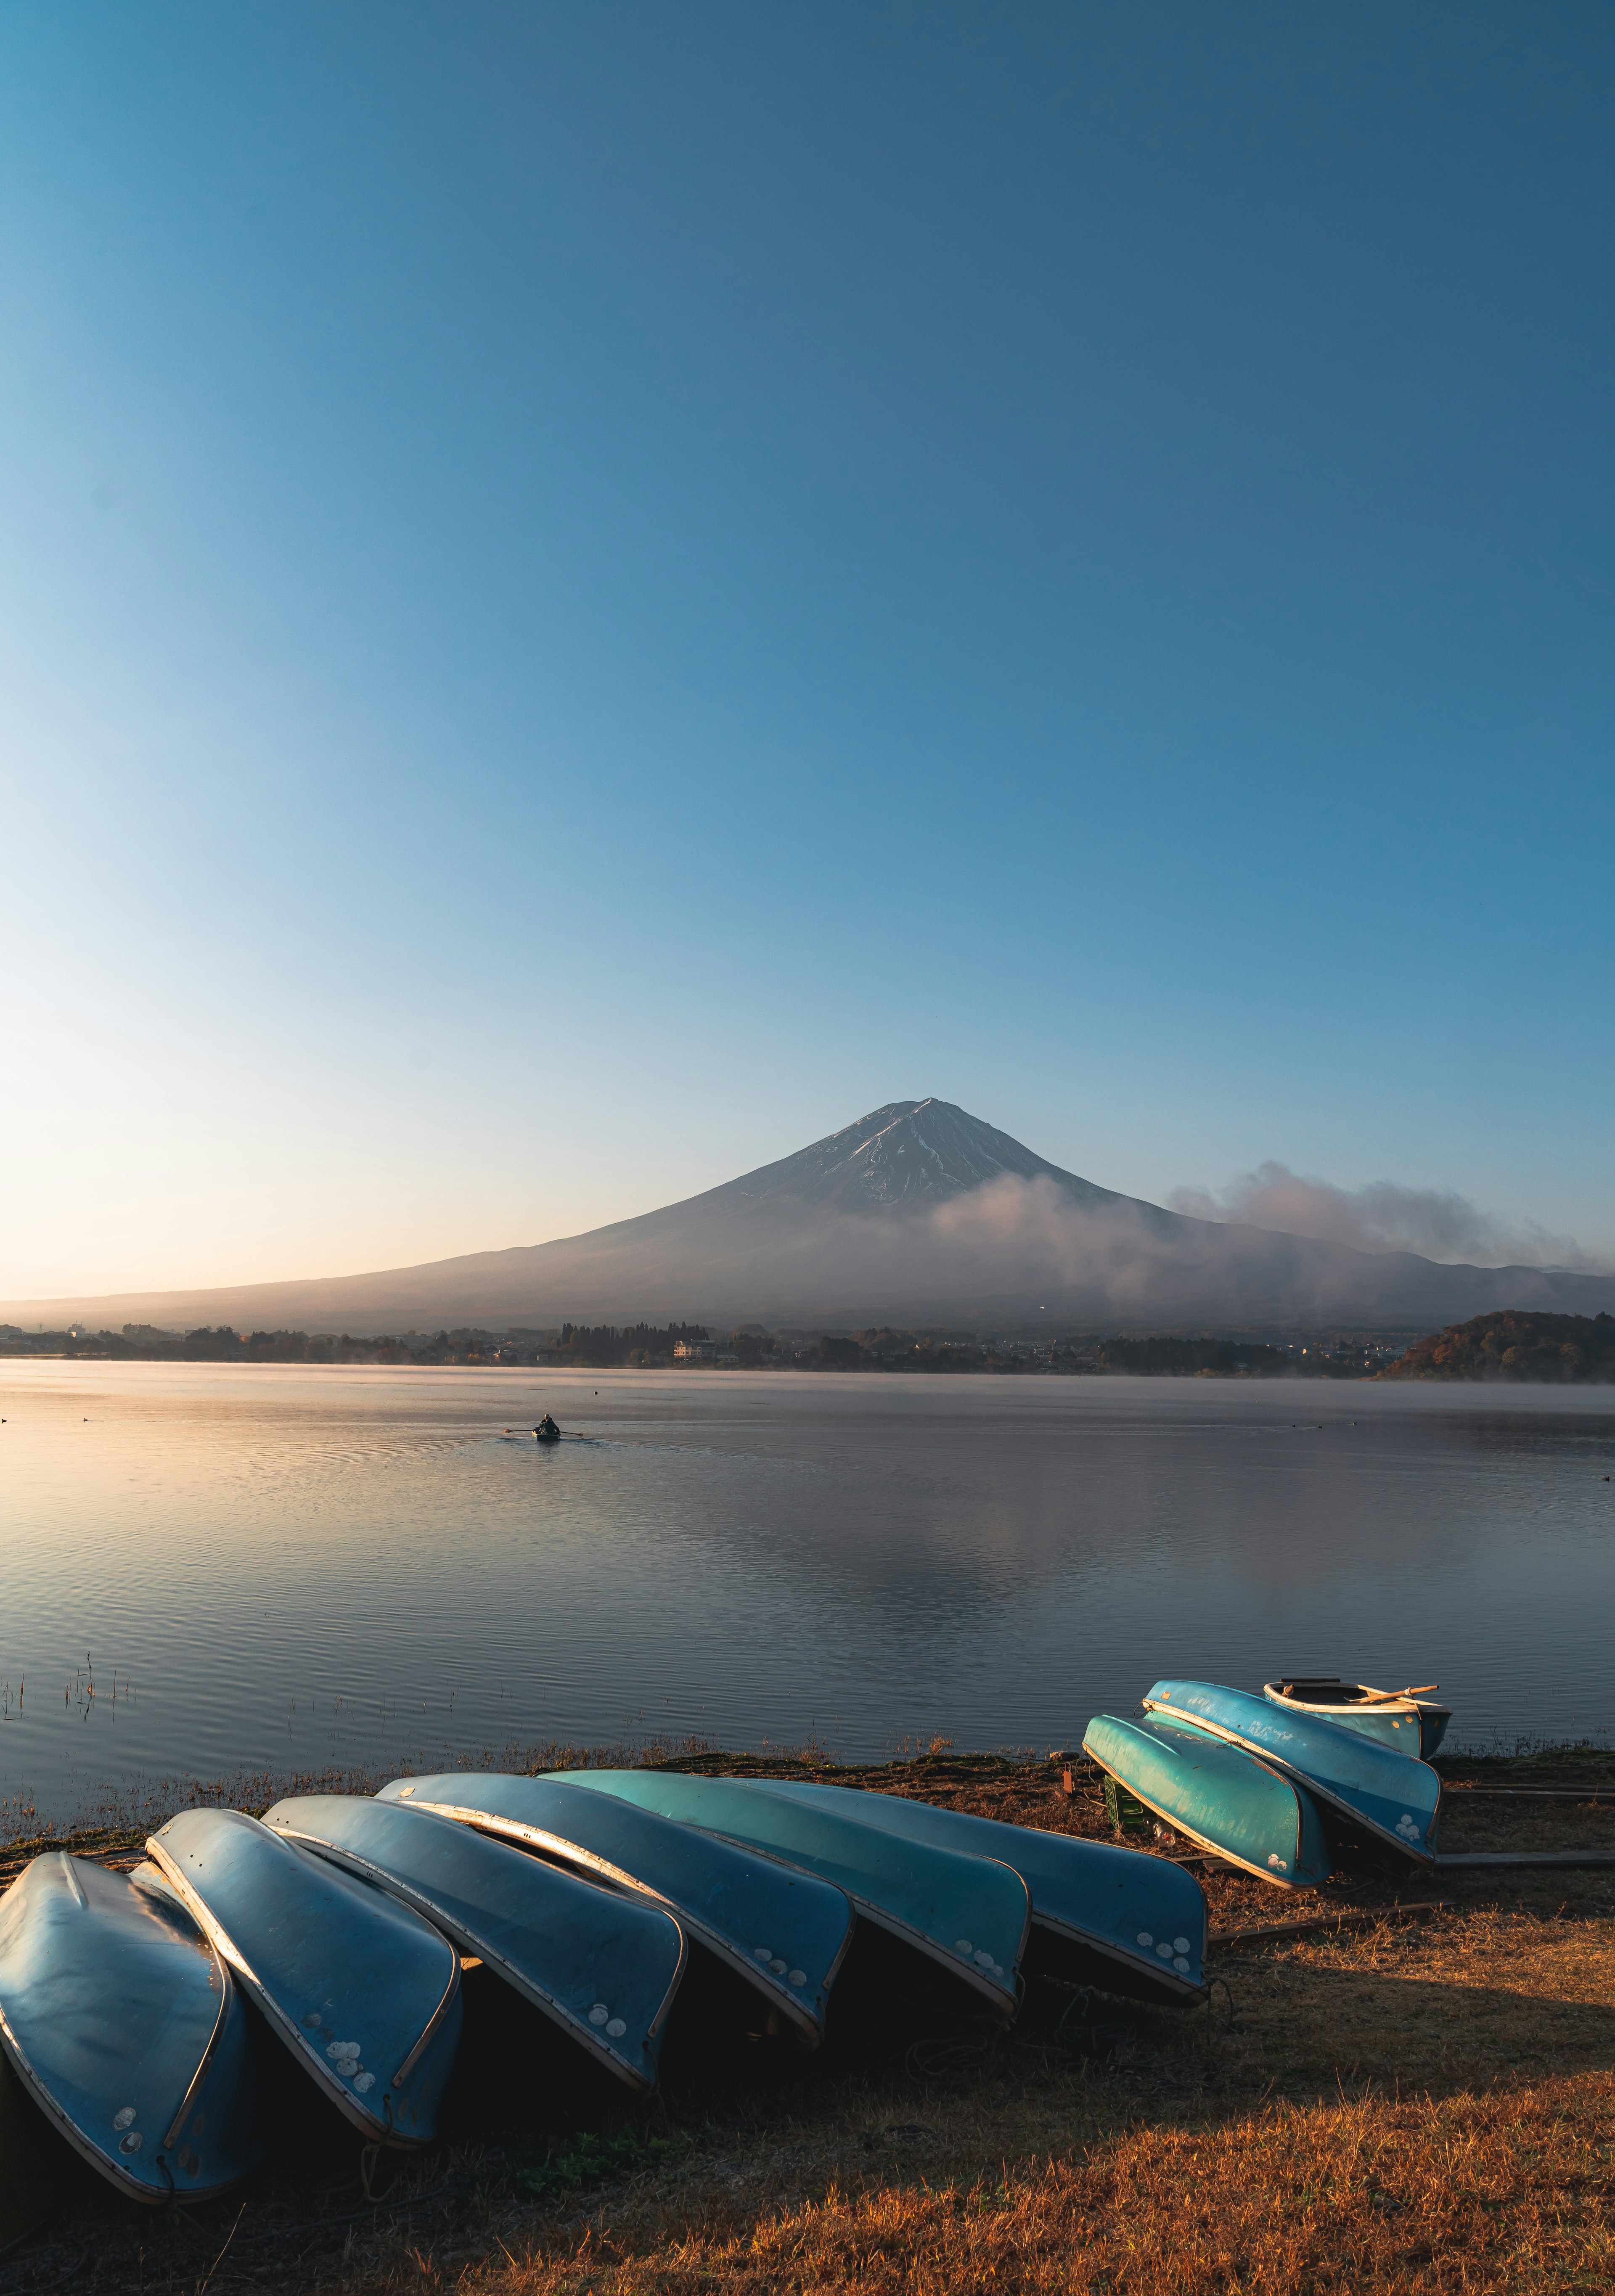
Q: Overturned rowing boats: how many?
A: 8